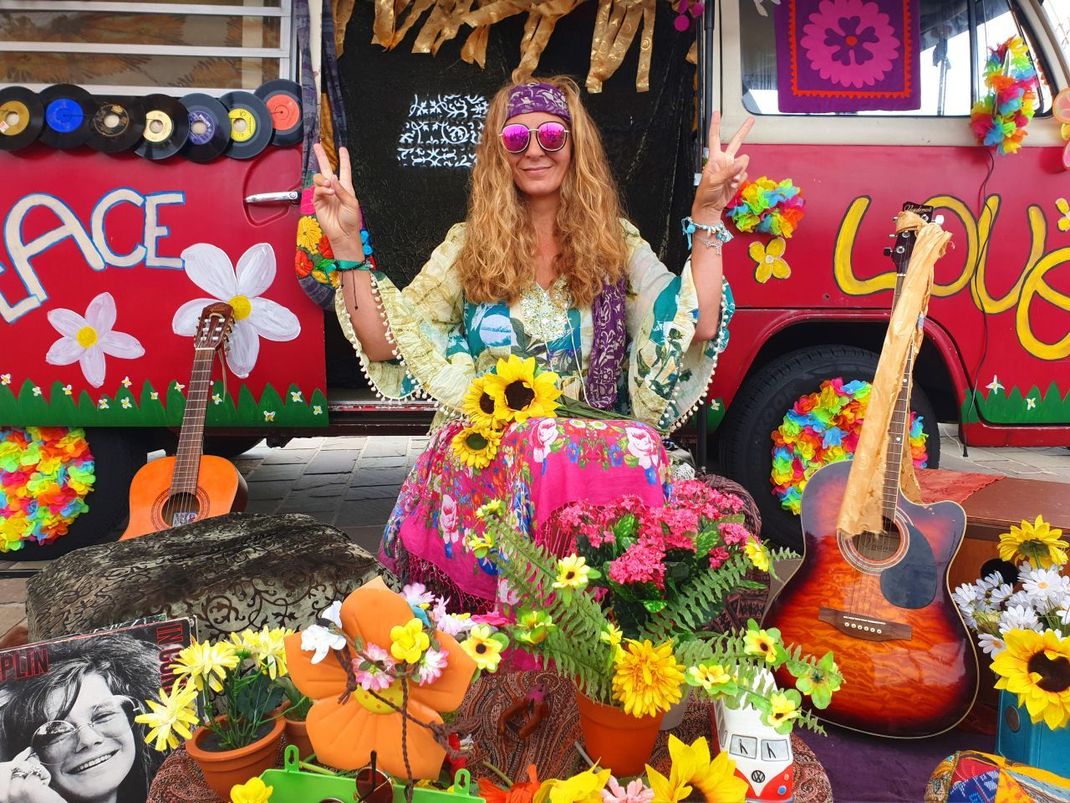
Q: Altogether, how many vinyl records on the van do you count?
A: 7